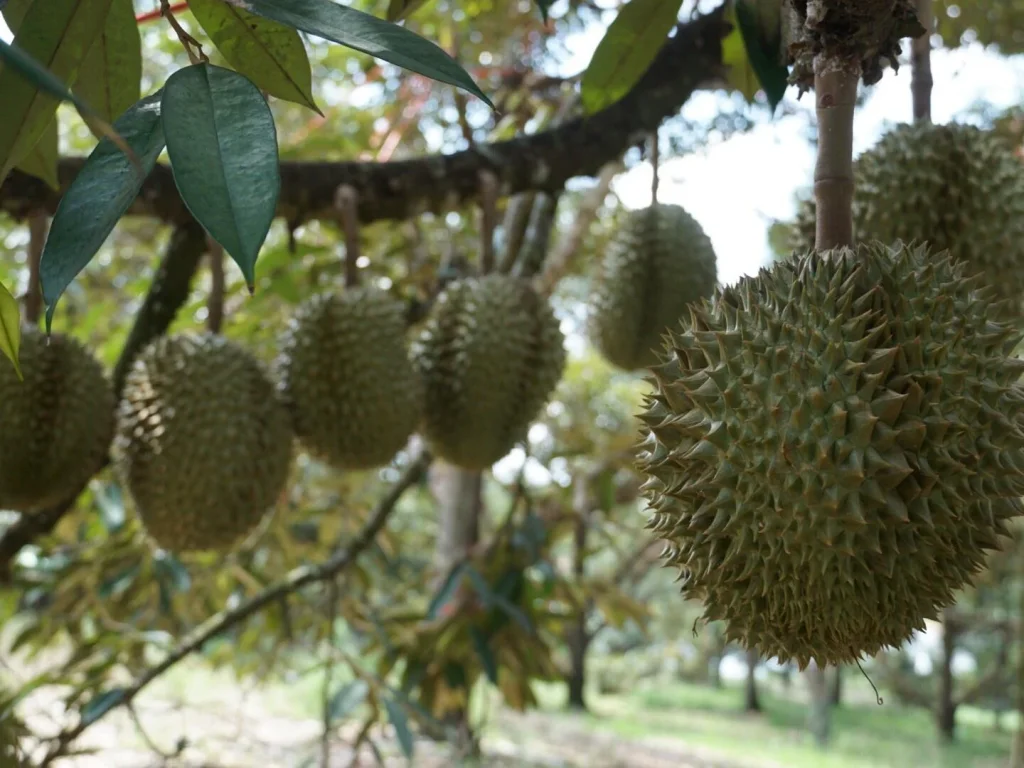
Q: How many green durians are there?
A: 7